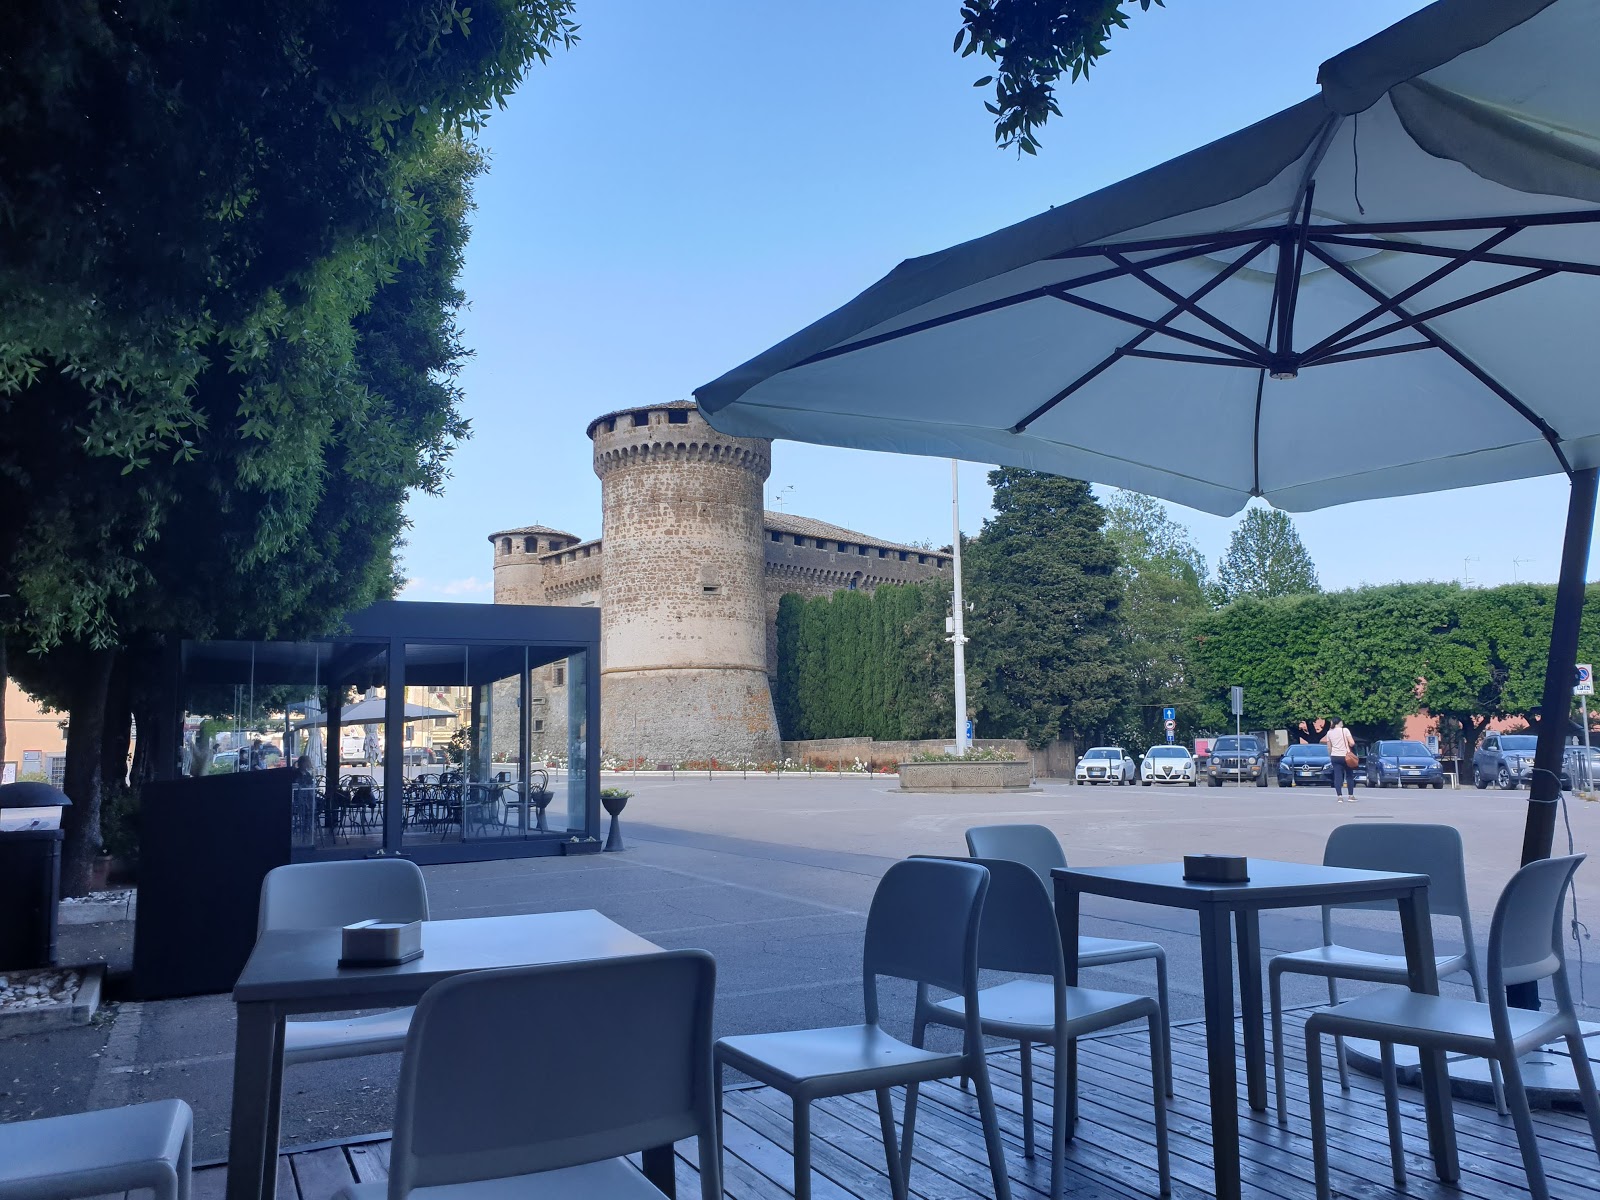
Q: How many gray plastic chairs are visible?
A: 8